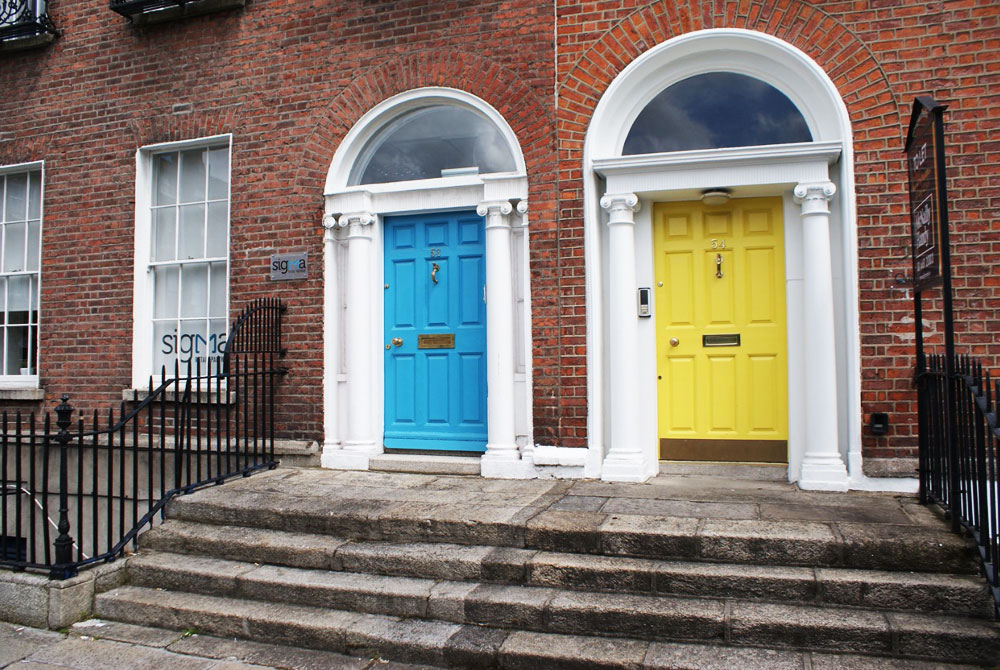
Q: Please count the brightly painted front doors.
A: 2